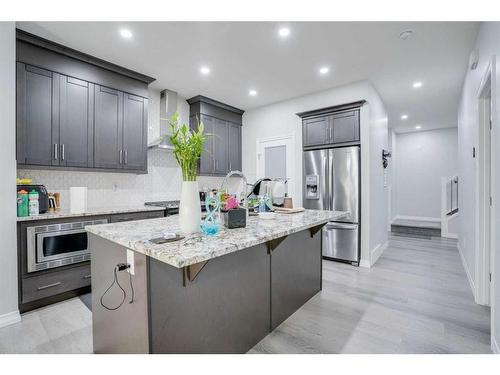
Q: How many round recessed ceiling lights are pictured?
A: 8